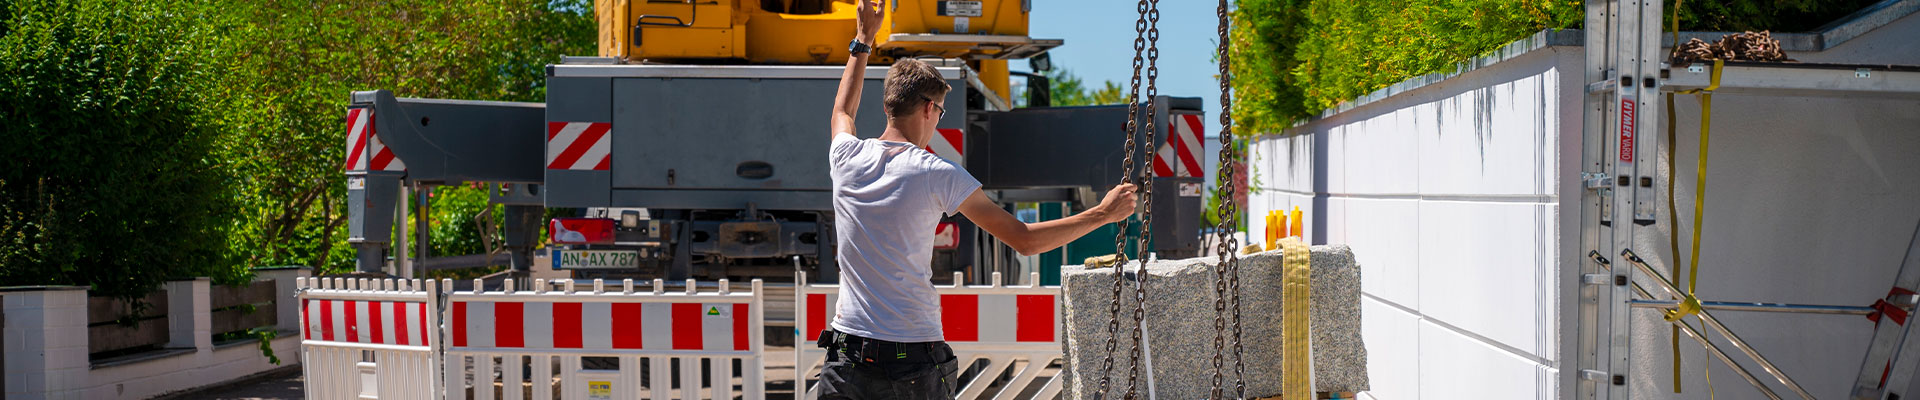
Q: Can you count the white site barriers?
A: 3